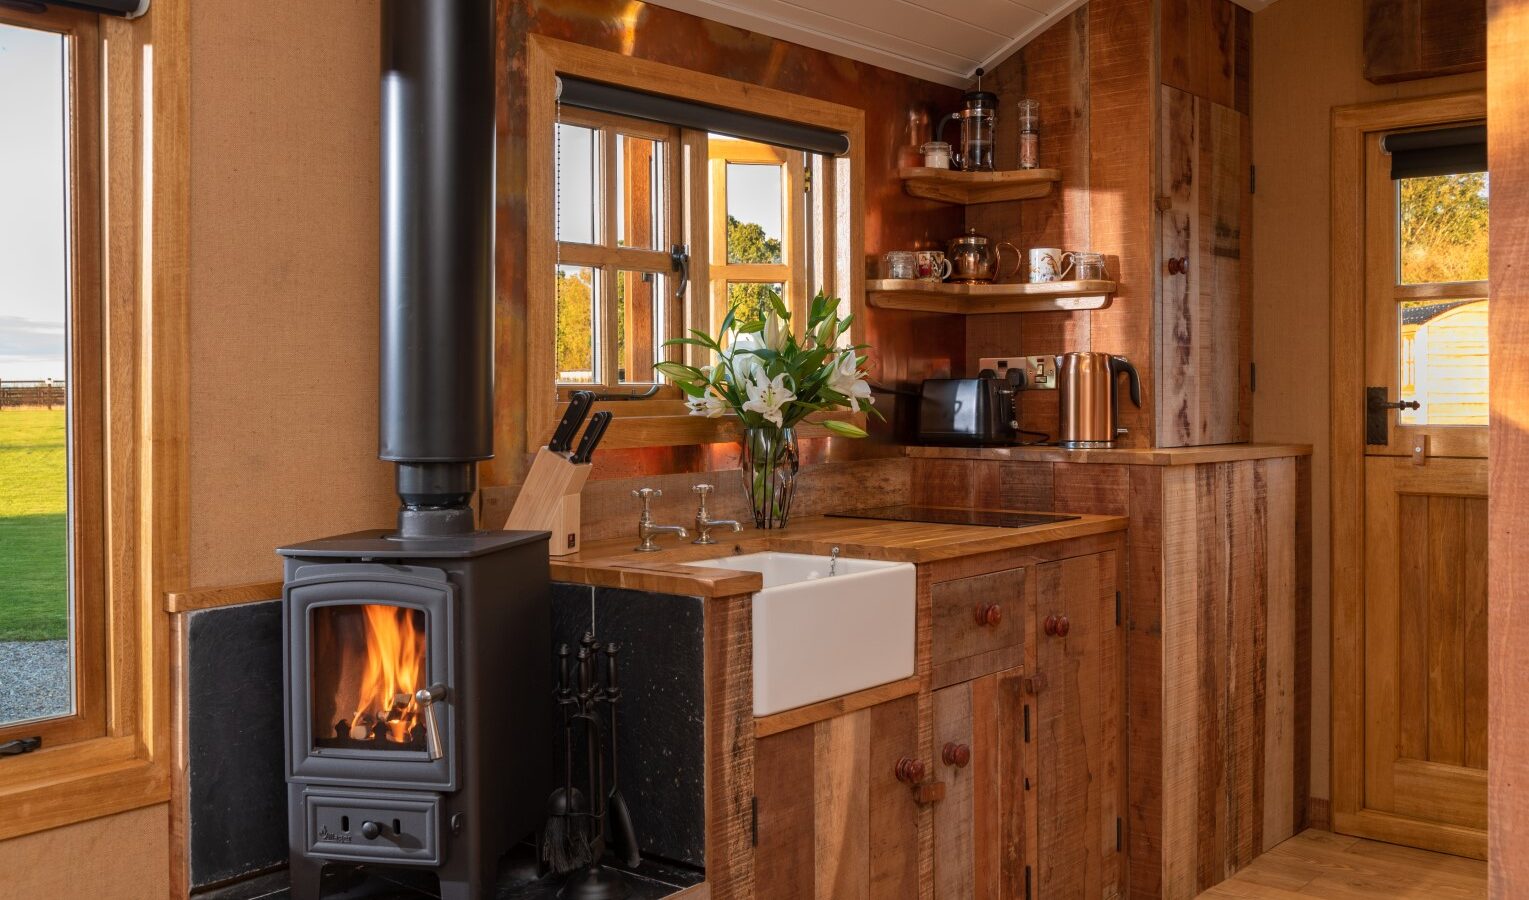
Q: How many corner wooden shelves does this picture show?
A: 2